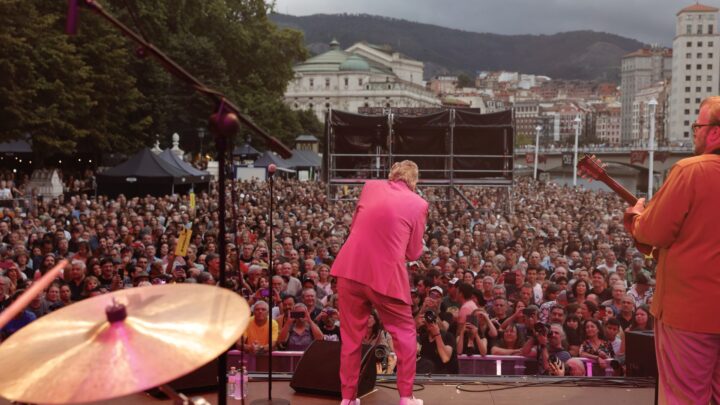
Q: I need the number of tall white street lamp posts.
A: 3